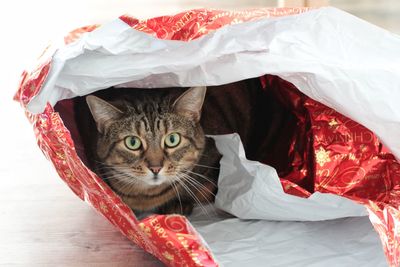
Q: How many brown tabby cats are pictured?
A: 1